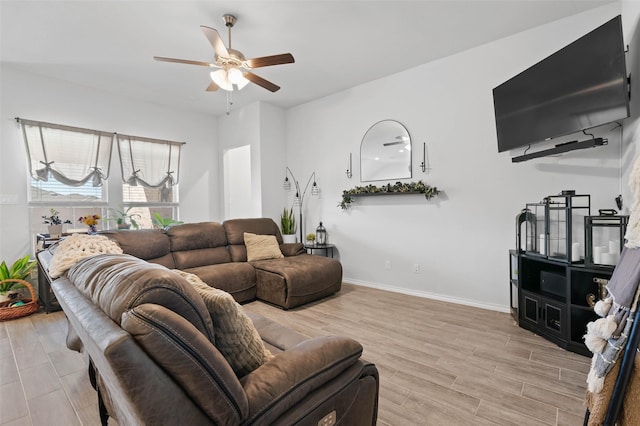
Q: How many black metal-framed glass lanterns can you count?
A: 5